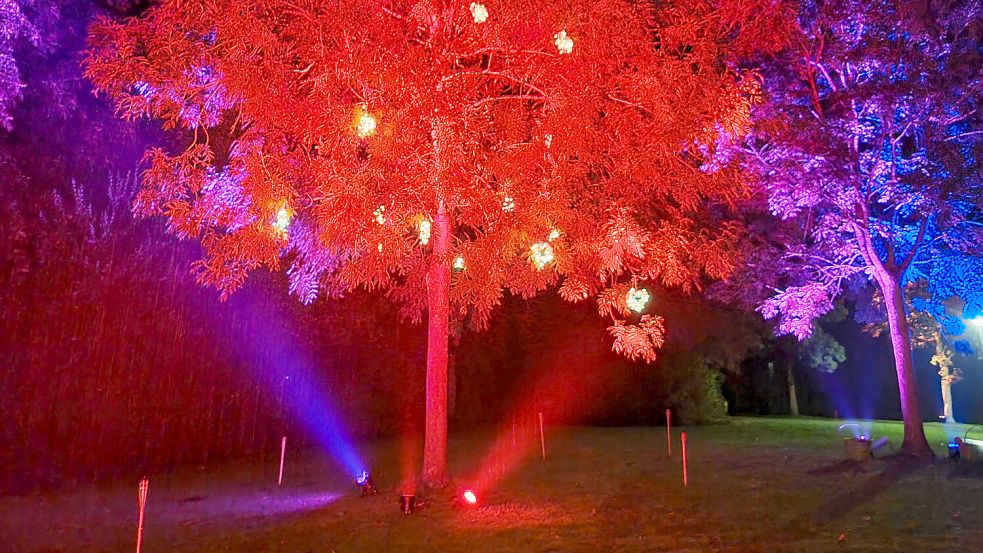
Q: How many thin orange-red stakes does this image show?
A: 5